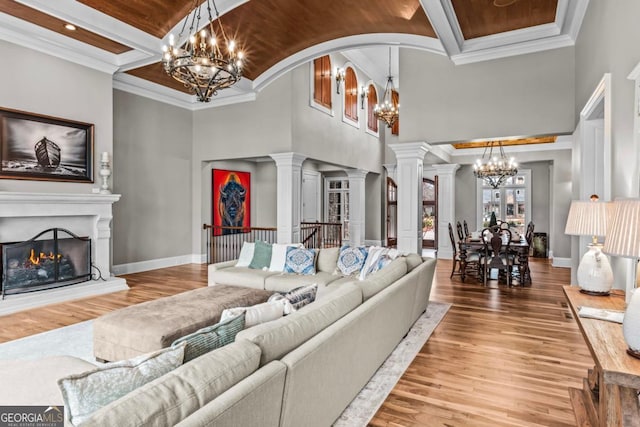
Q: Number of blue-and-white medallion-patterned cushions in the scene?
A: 2